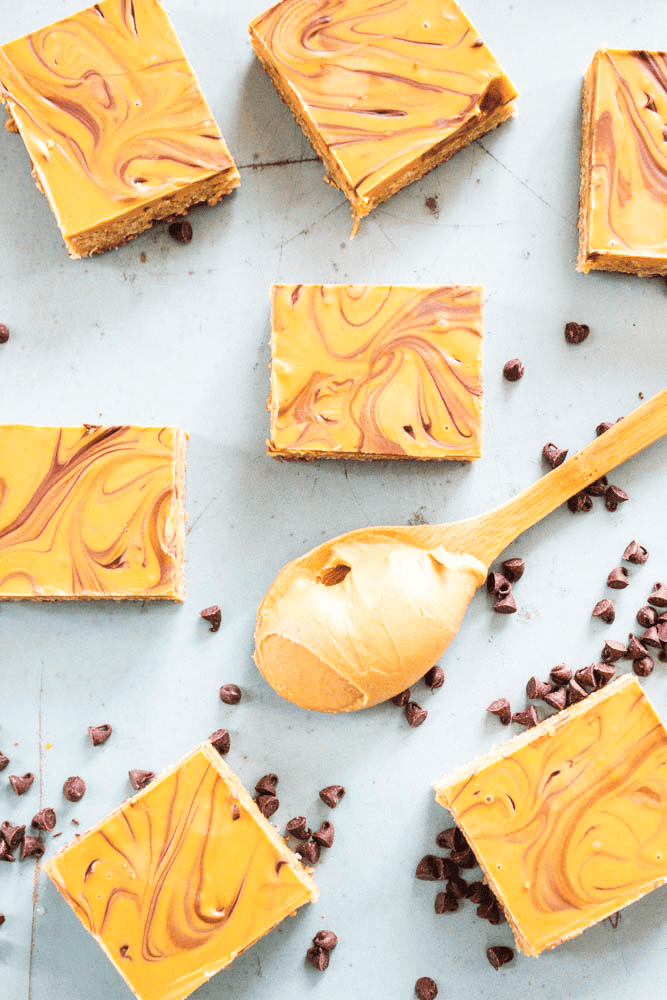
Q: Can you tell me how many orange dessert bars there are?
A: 7